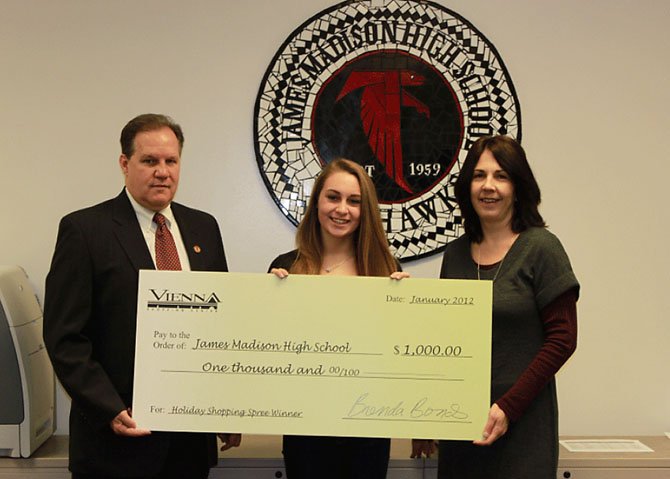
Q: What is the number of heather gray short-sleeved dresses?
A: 1